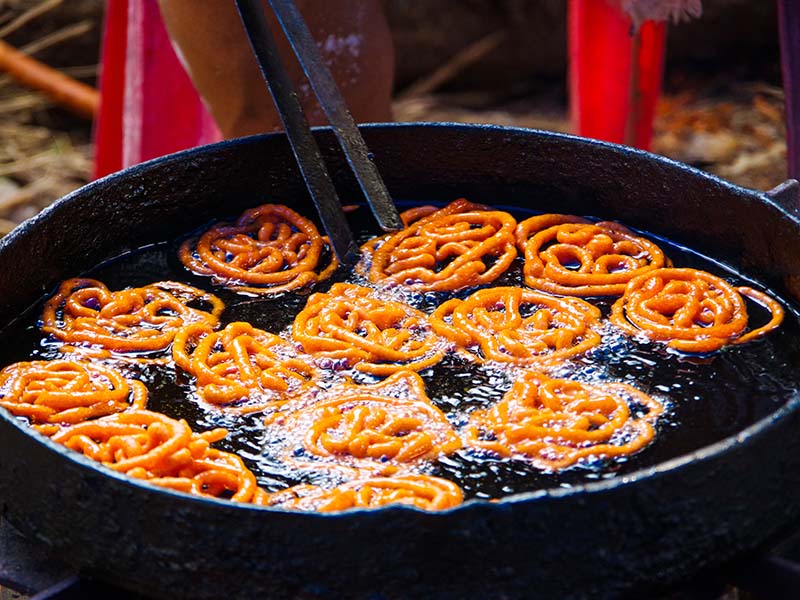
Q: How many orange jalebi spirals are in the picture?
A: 13